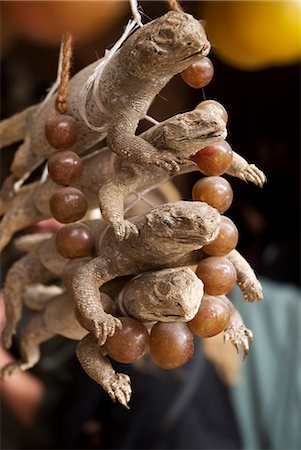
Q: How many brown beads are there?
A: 15